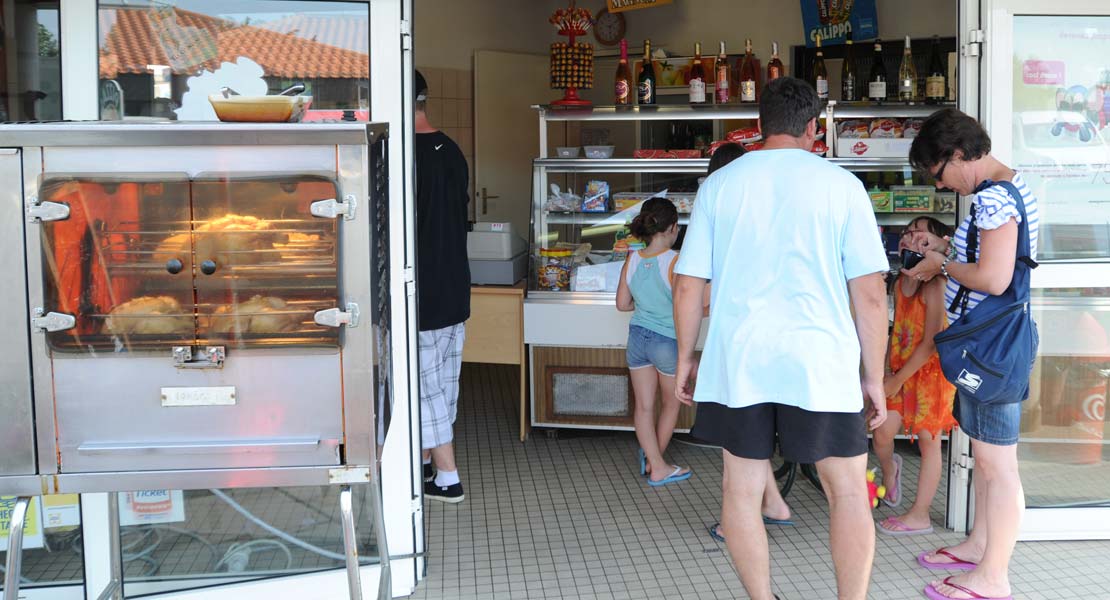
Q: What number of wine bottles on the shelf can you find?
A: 11